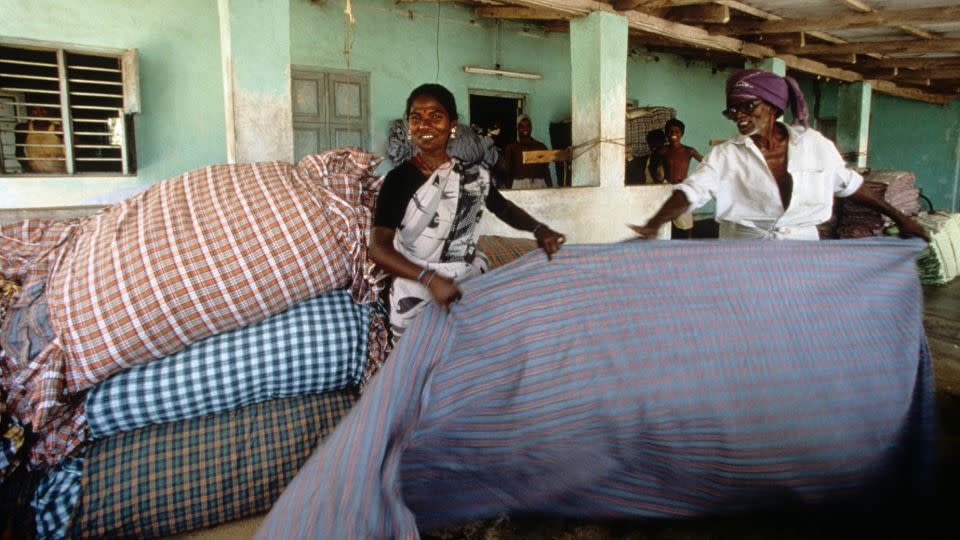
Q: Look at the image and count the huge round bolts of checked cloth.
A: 3